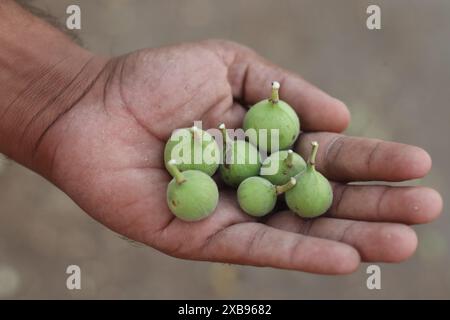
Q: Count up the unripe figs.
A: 7